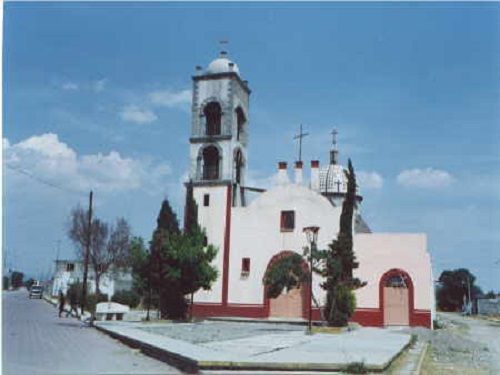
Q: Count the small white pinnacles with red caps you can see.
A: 3